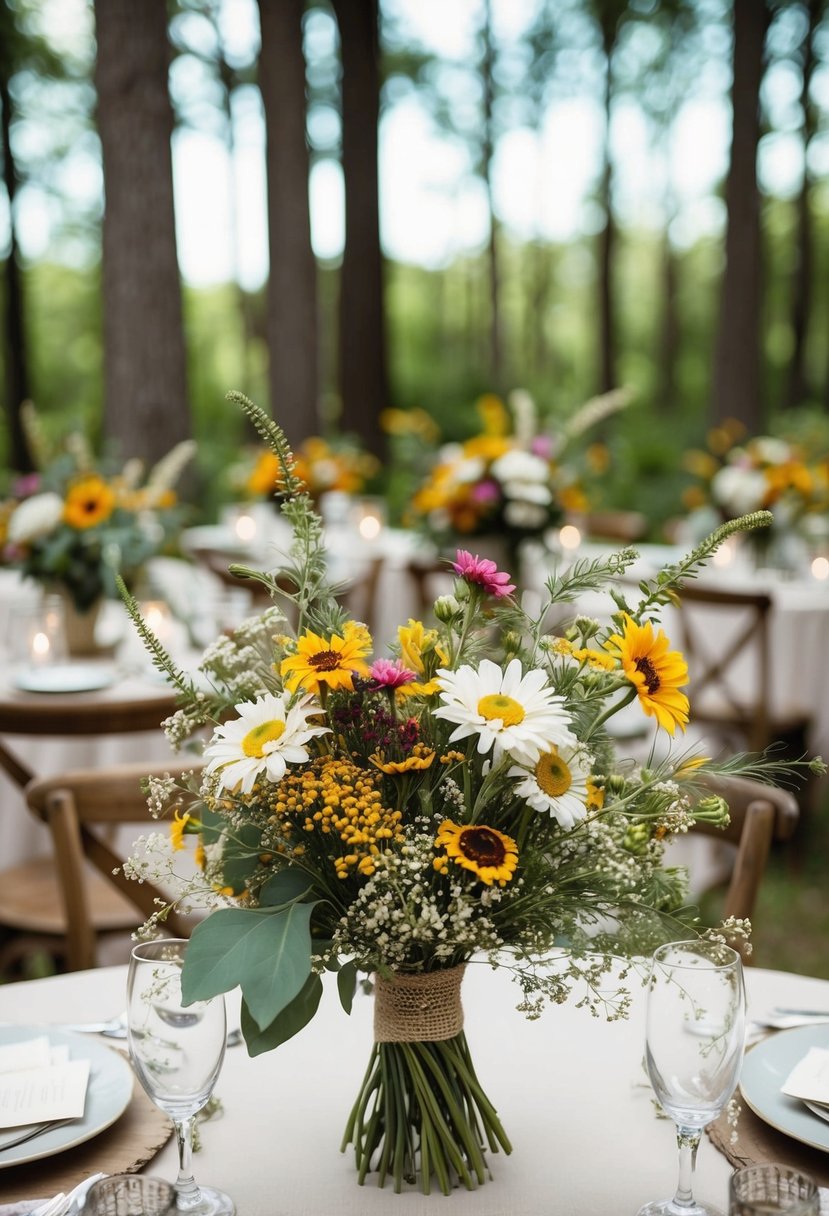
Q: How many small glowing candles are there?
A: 7